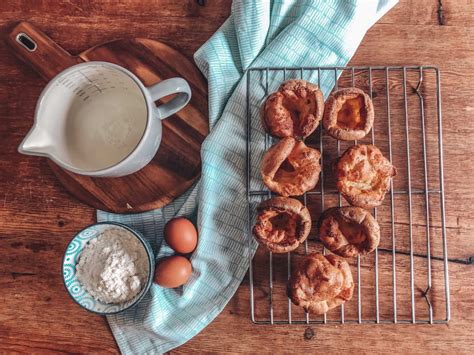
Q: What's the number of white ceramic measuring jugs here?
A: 1